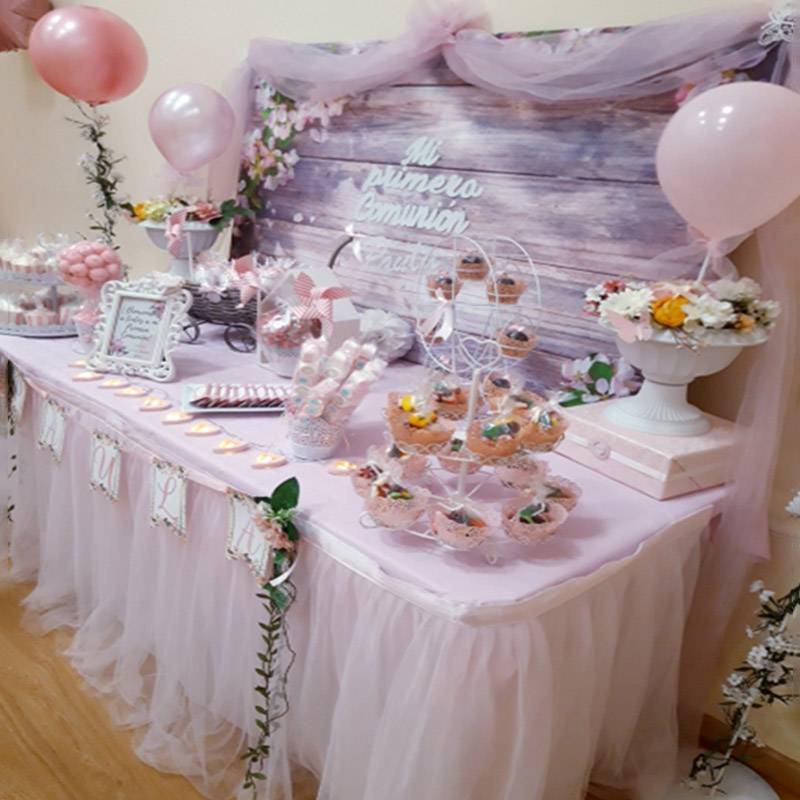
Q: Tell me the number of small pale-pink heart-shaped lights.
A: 10